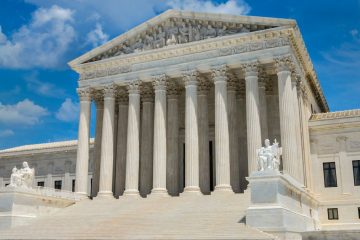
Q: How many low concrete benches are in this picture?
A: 0